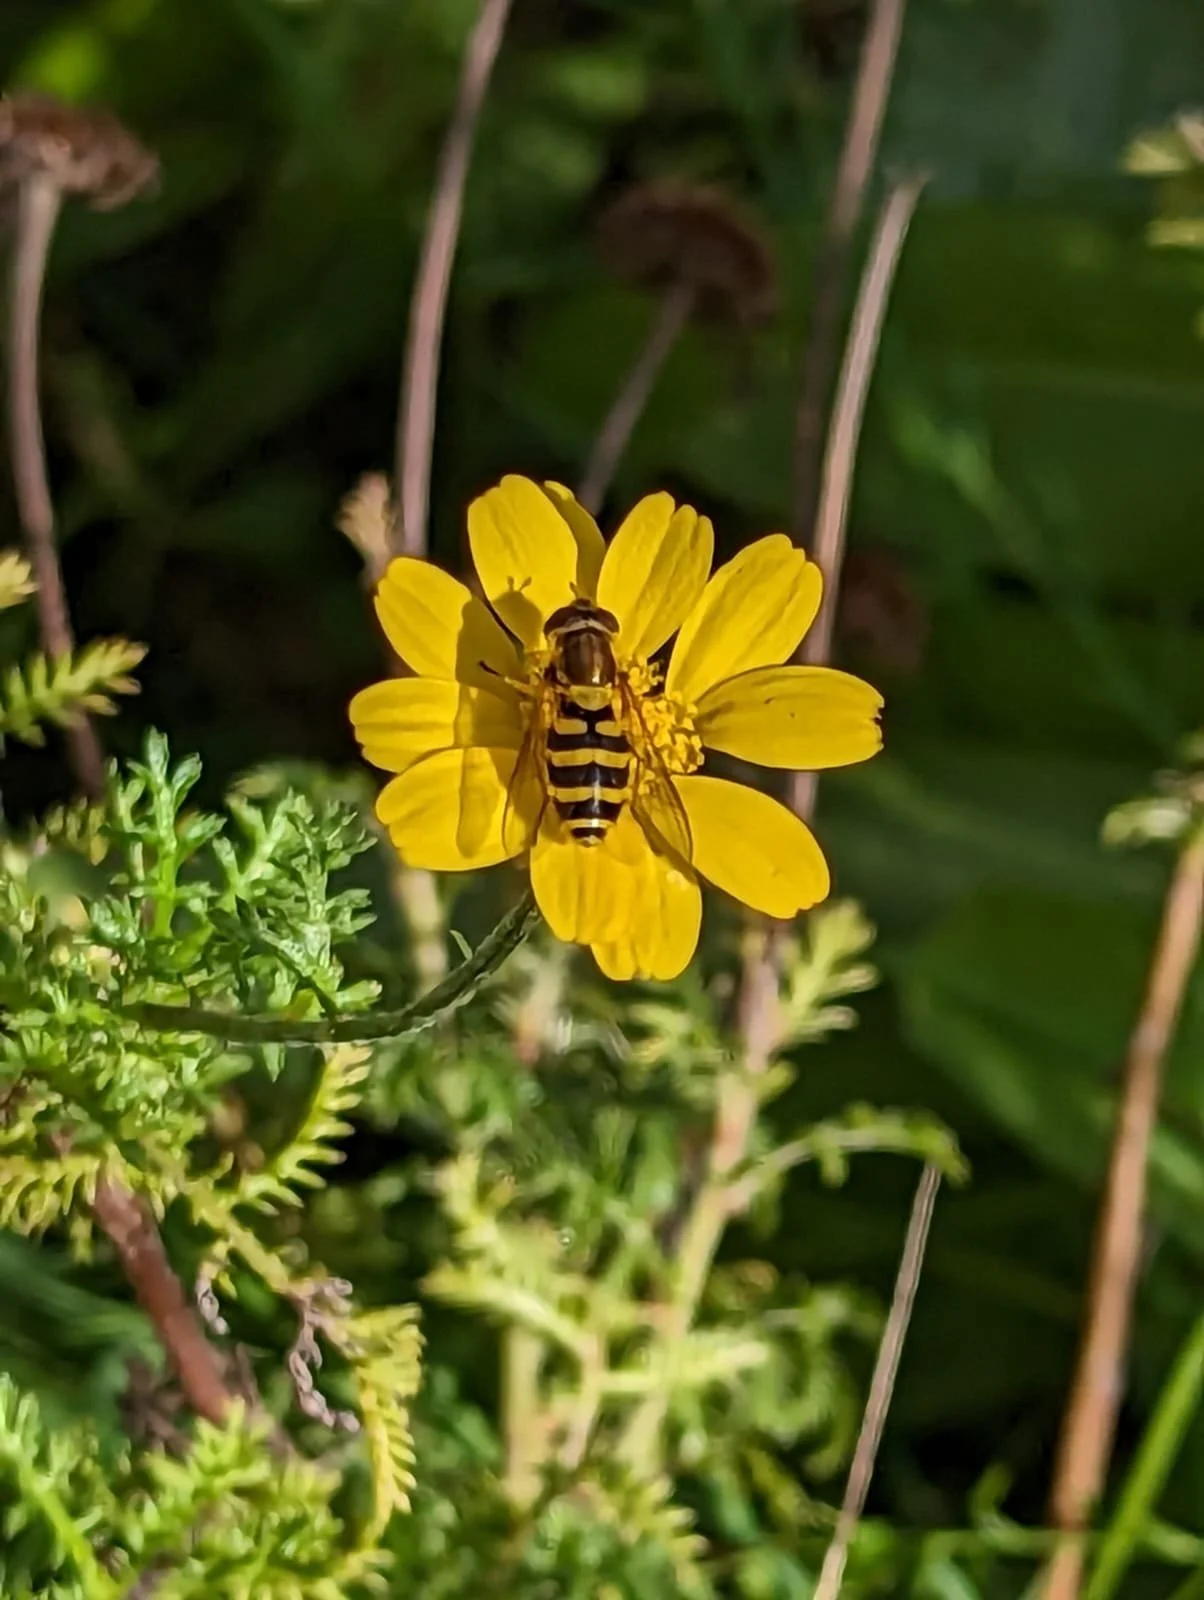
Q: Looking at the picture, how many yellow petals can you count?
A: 11